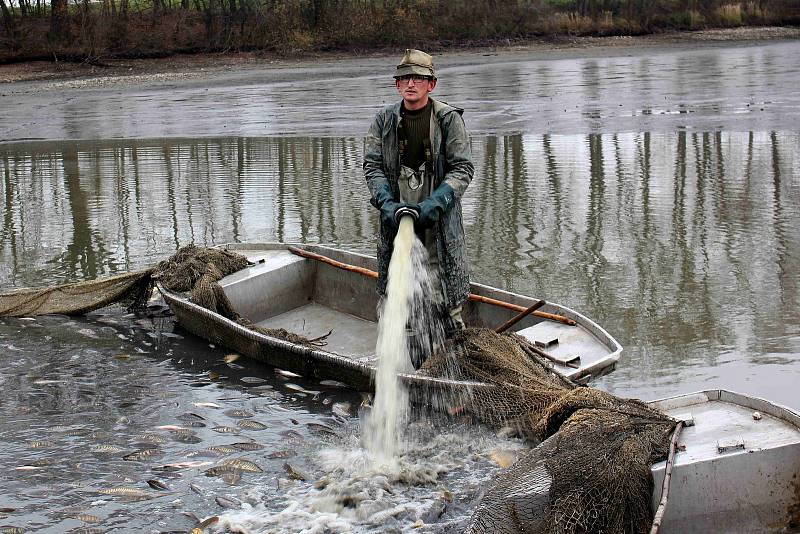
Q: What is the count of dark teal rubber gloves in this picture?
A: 2